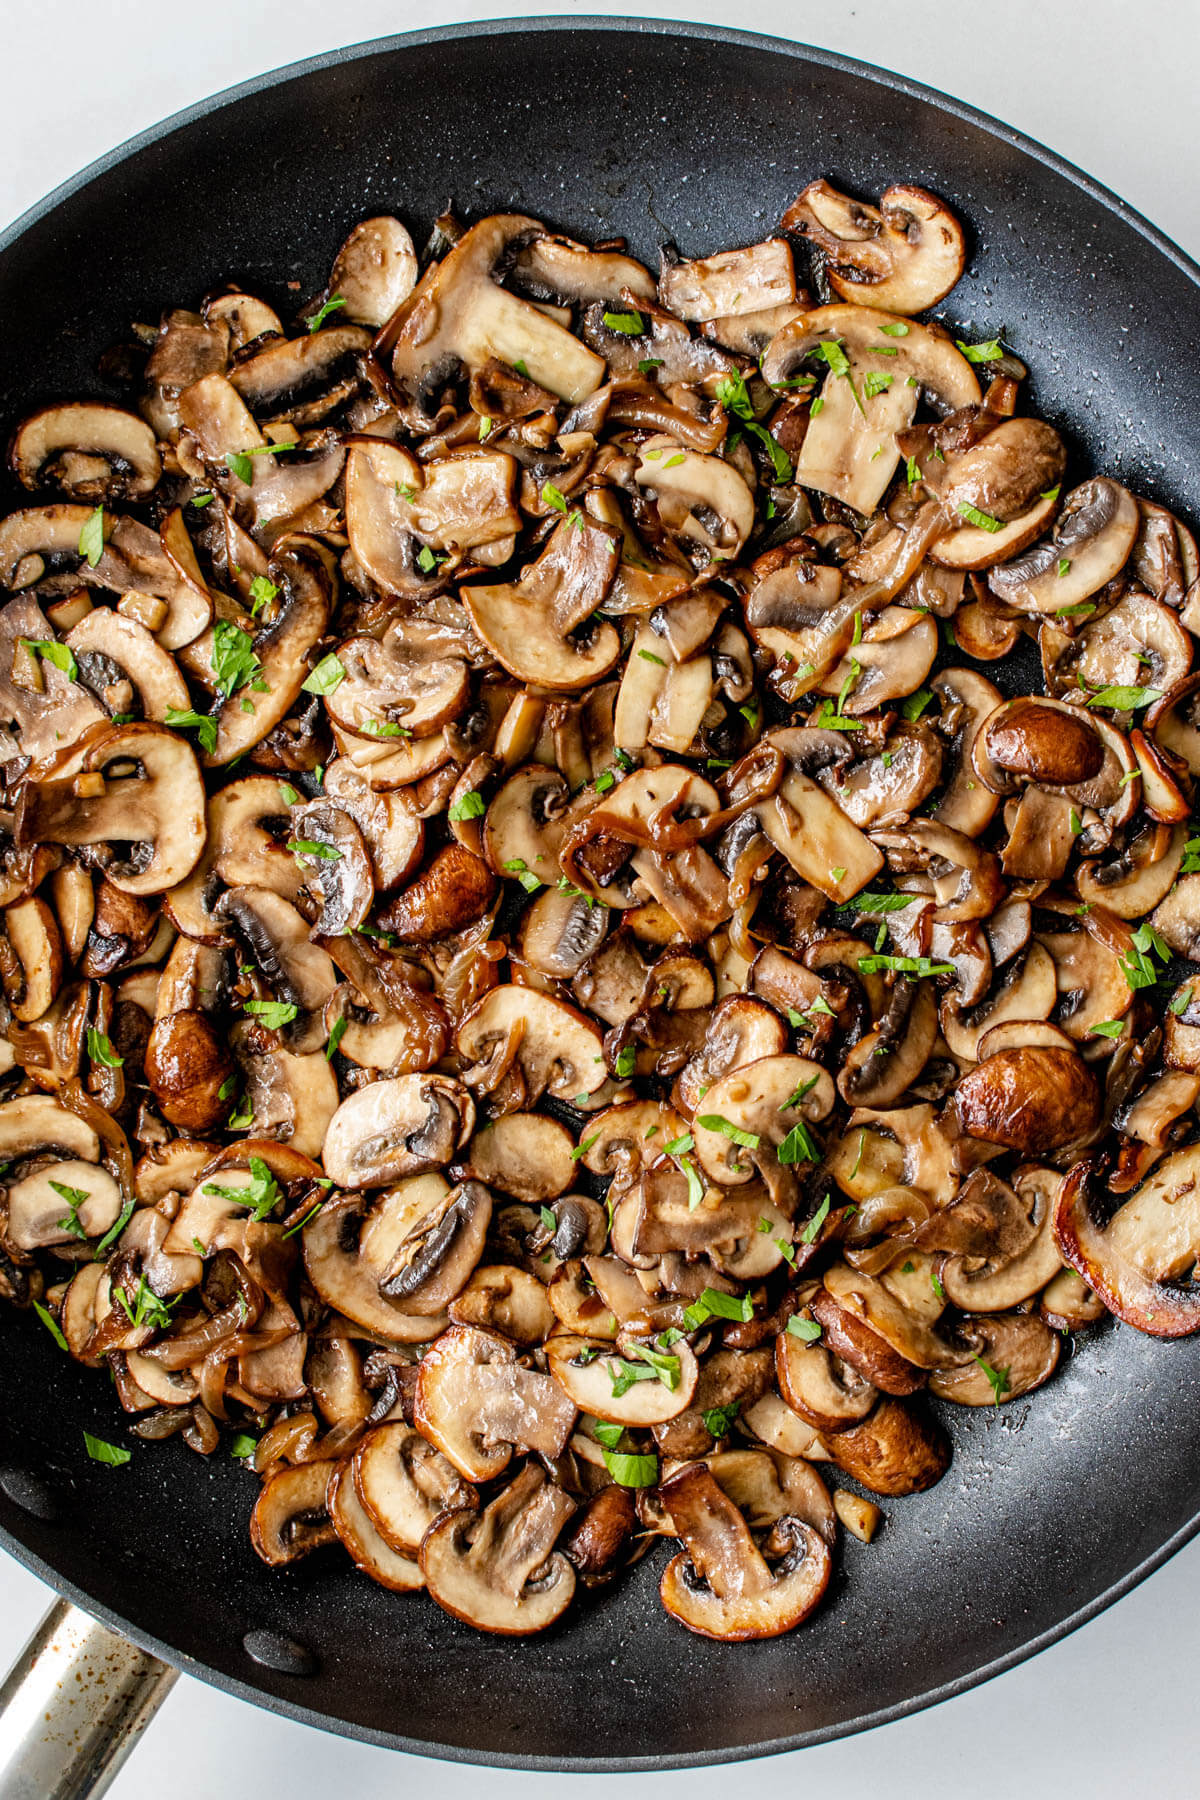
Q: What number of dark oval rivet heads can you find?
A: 2